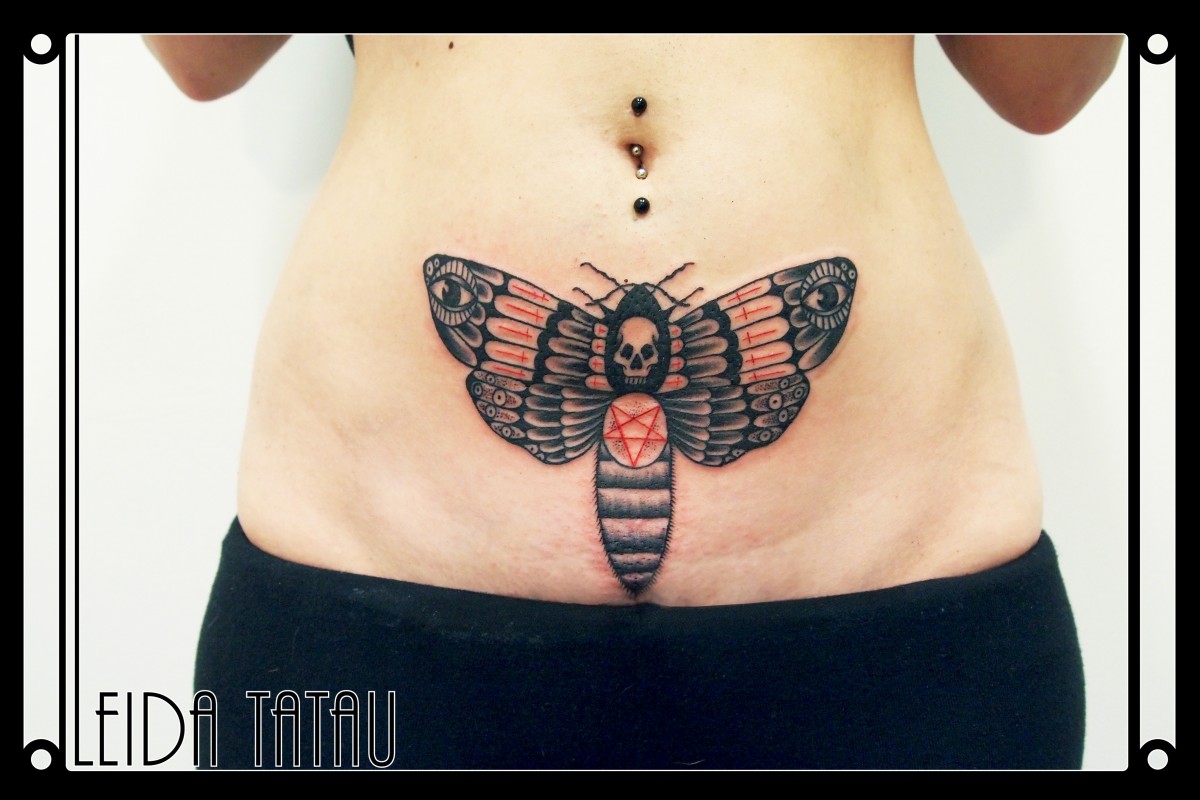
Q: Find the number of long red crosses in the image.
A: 10